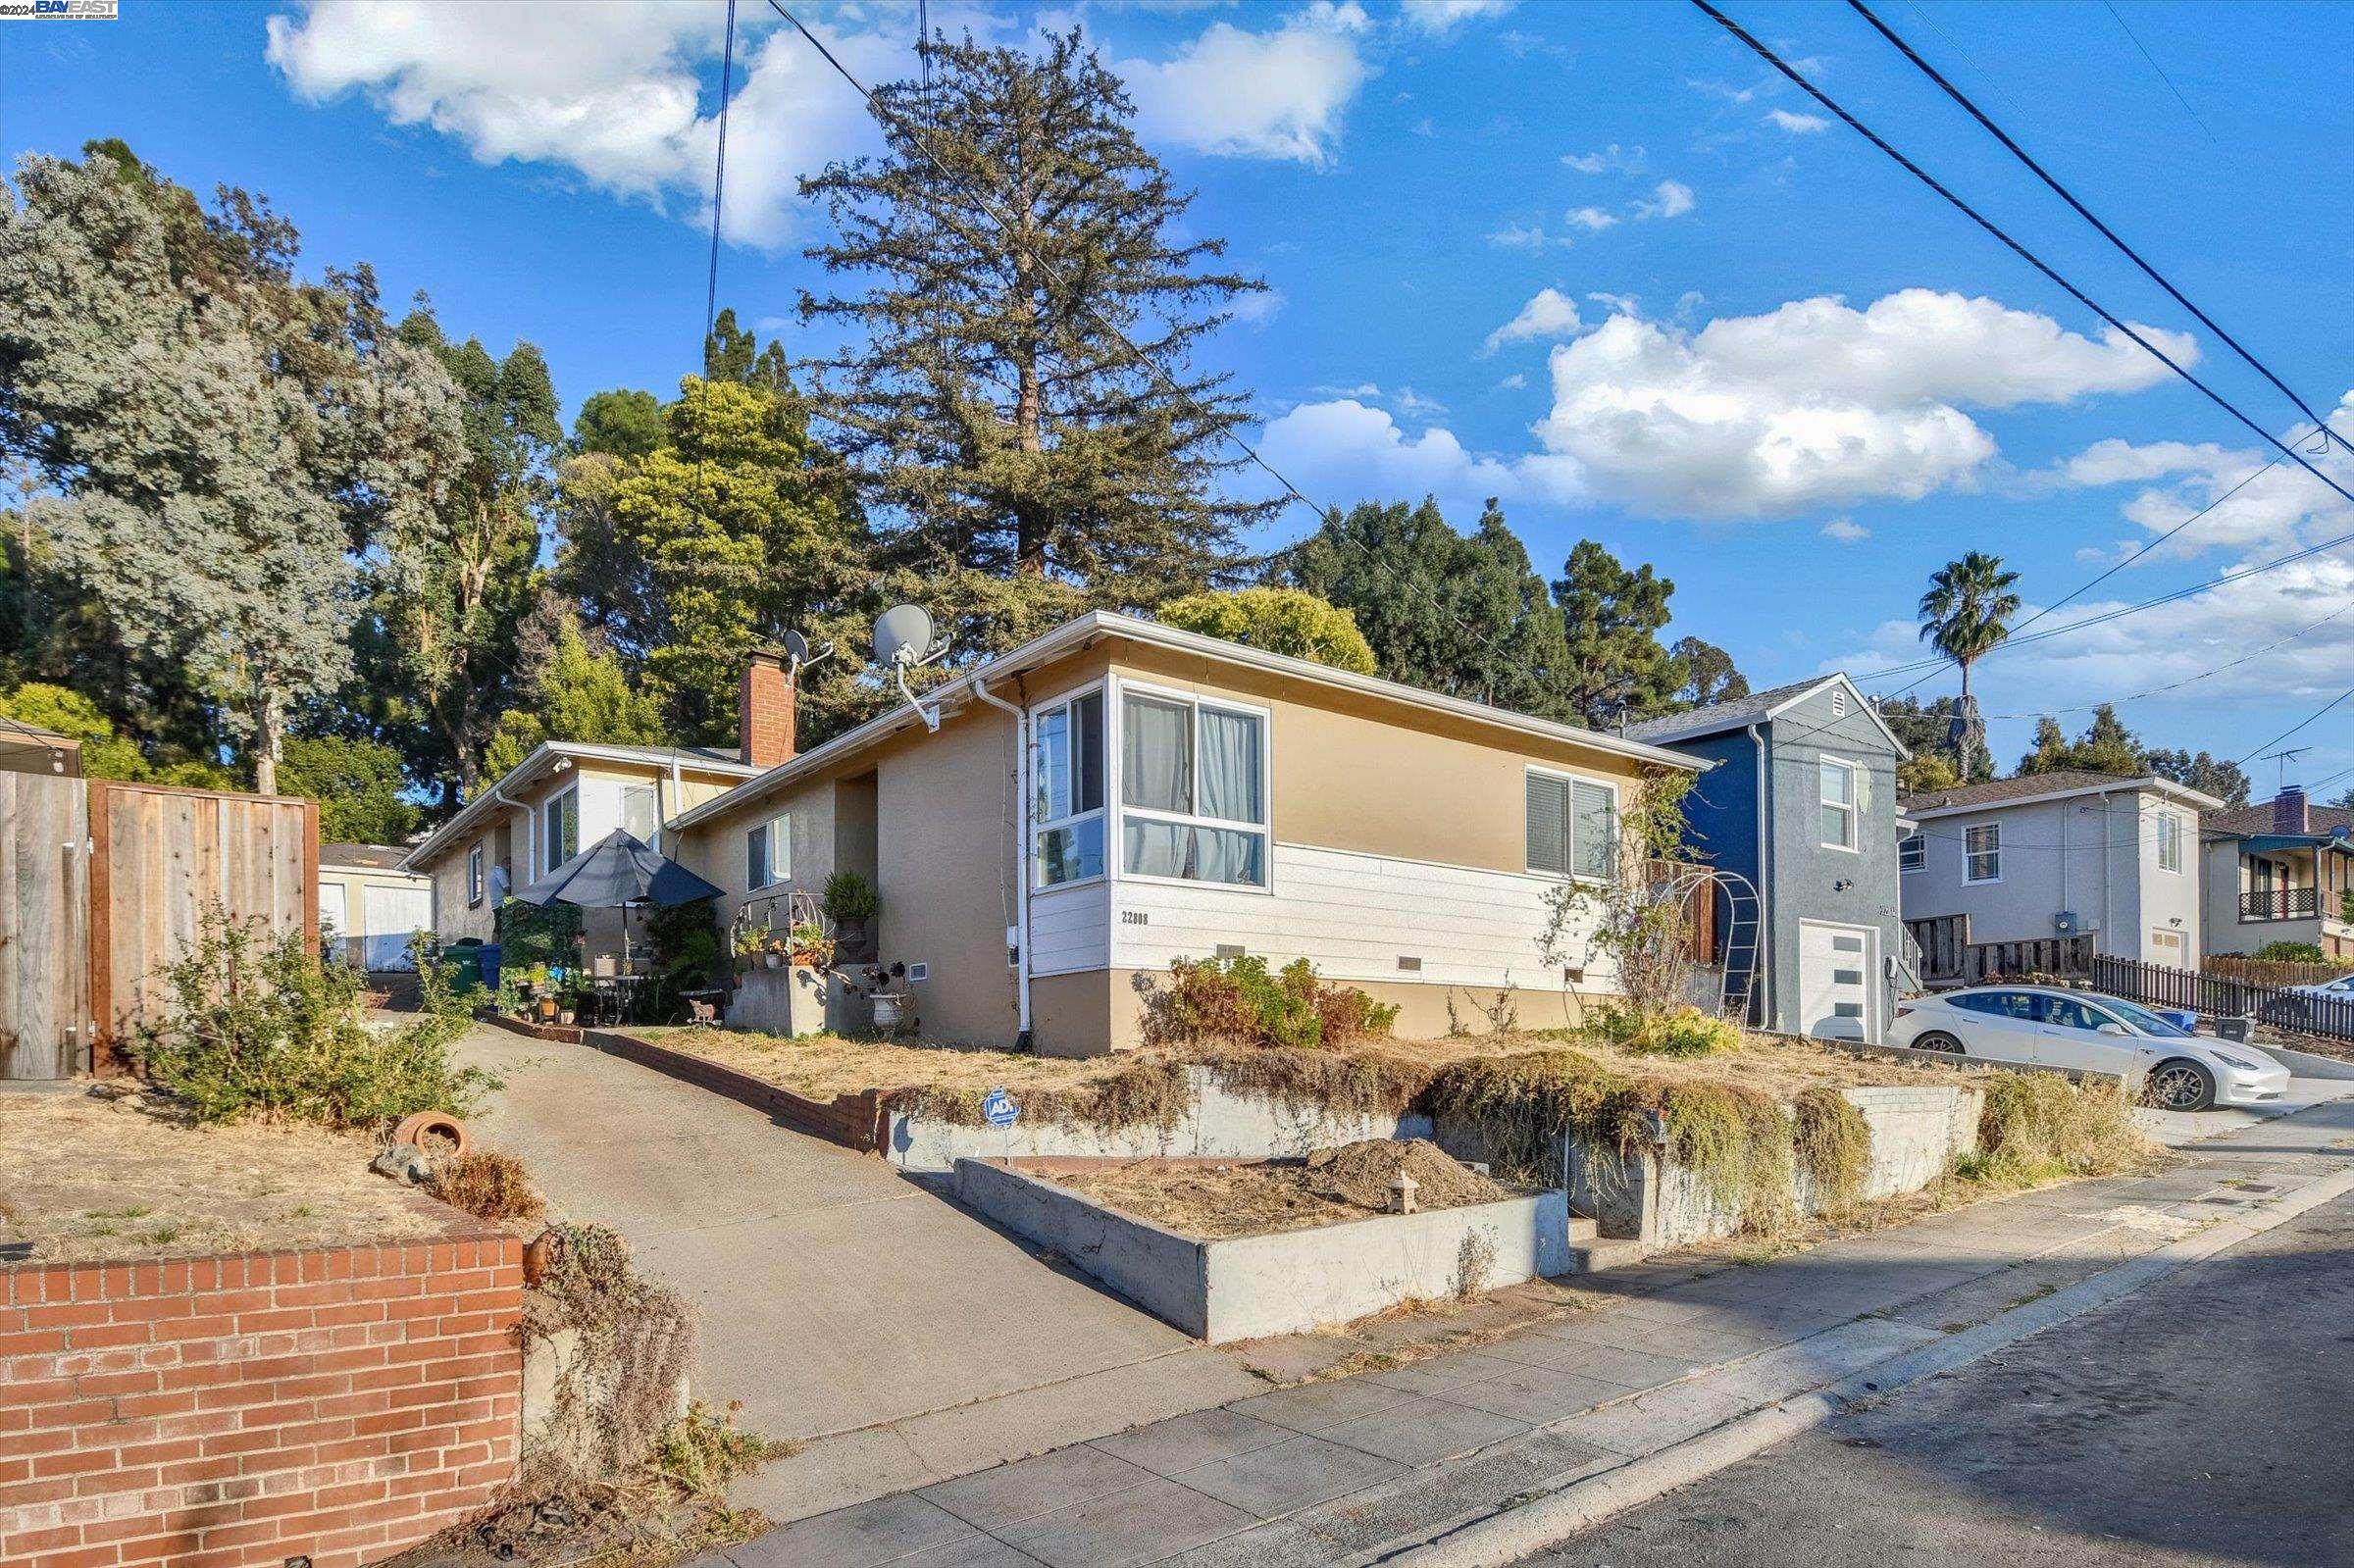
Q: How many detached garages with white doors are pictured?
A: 1